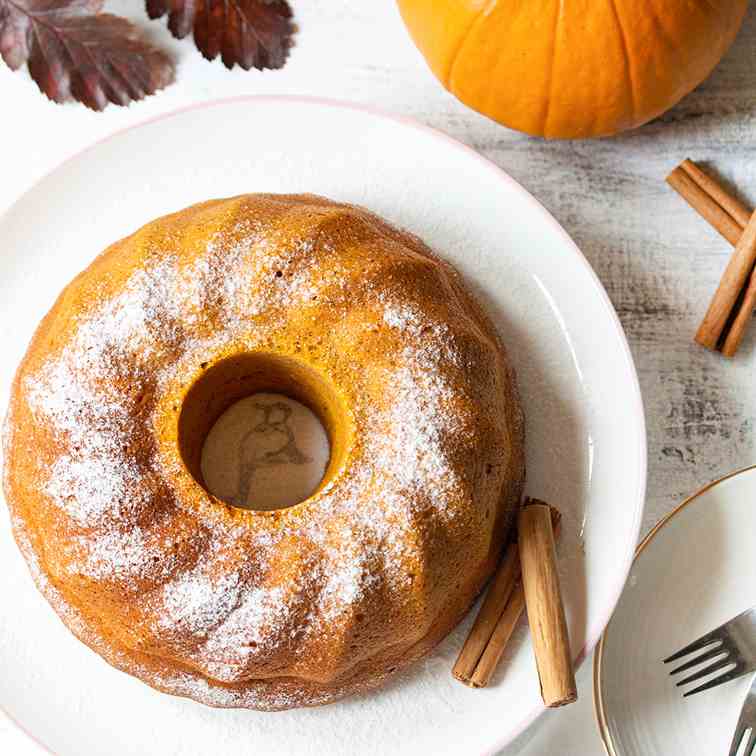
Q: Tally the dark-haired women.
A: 0